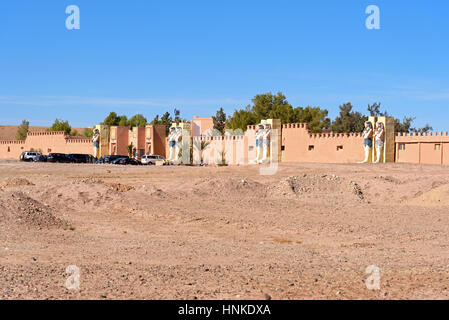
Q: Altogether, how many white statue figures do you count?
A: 7